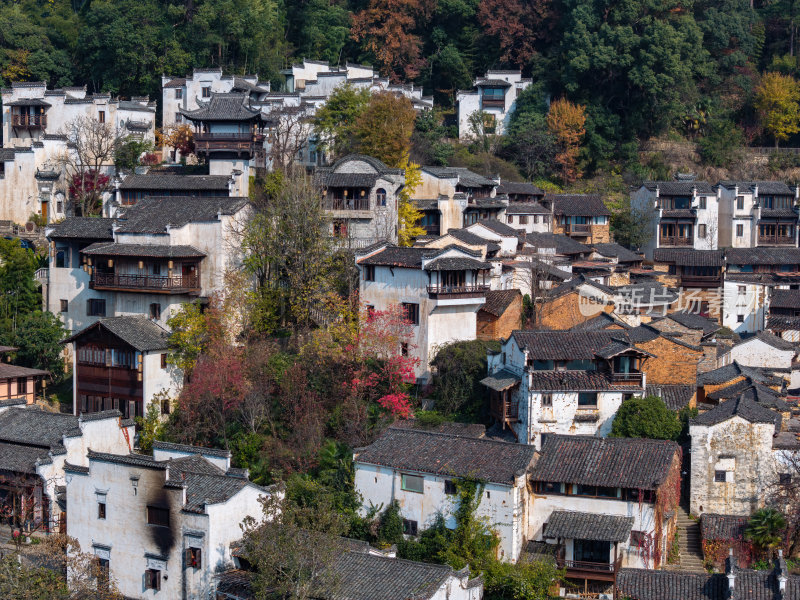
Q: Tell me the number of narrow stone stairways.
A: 1